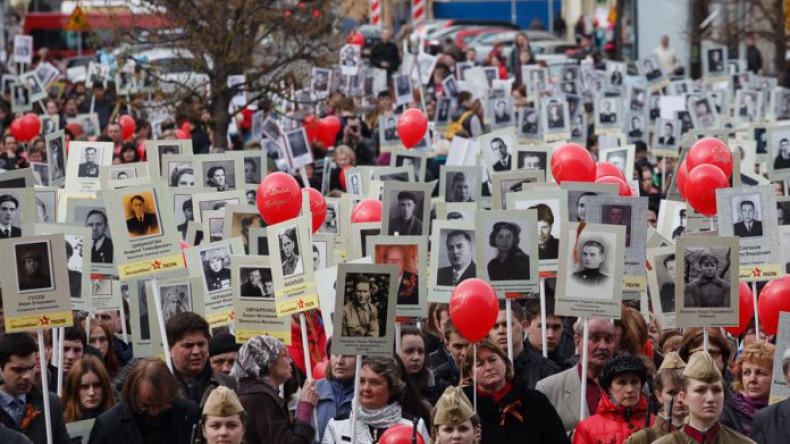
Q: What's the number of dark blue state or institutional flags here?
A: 0